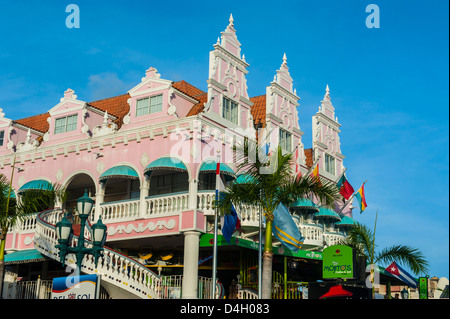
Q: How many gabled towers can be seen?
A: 3